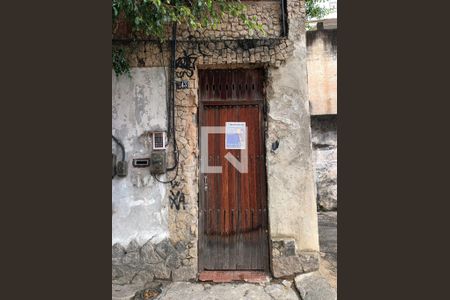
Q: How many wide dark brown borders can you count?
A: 2